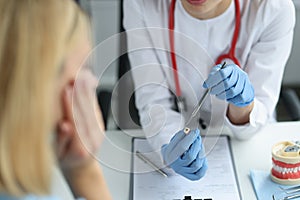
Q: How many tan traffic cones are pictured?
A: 0